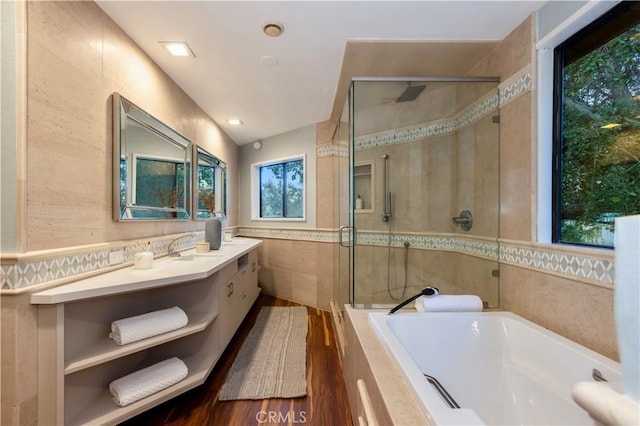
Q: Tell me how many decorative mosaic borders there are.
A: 2